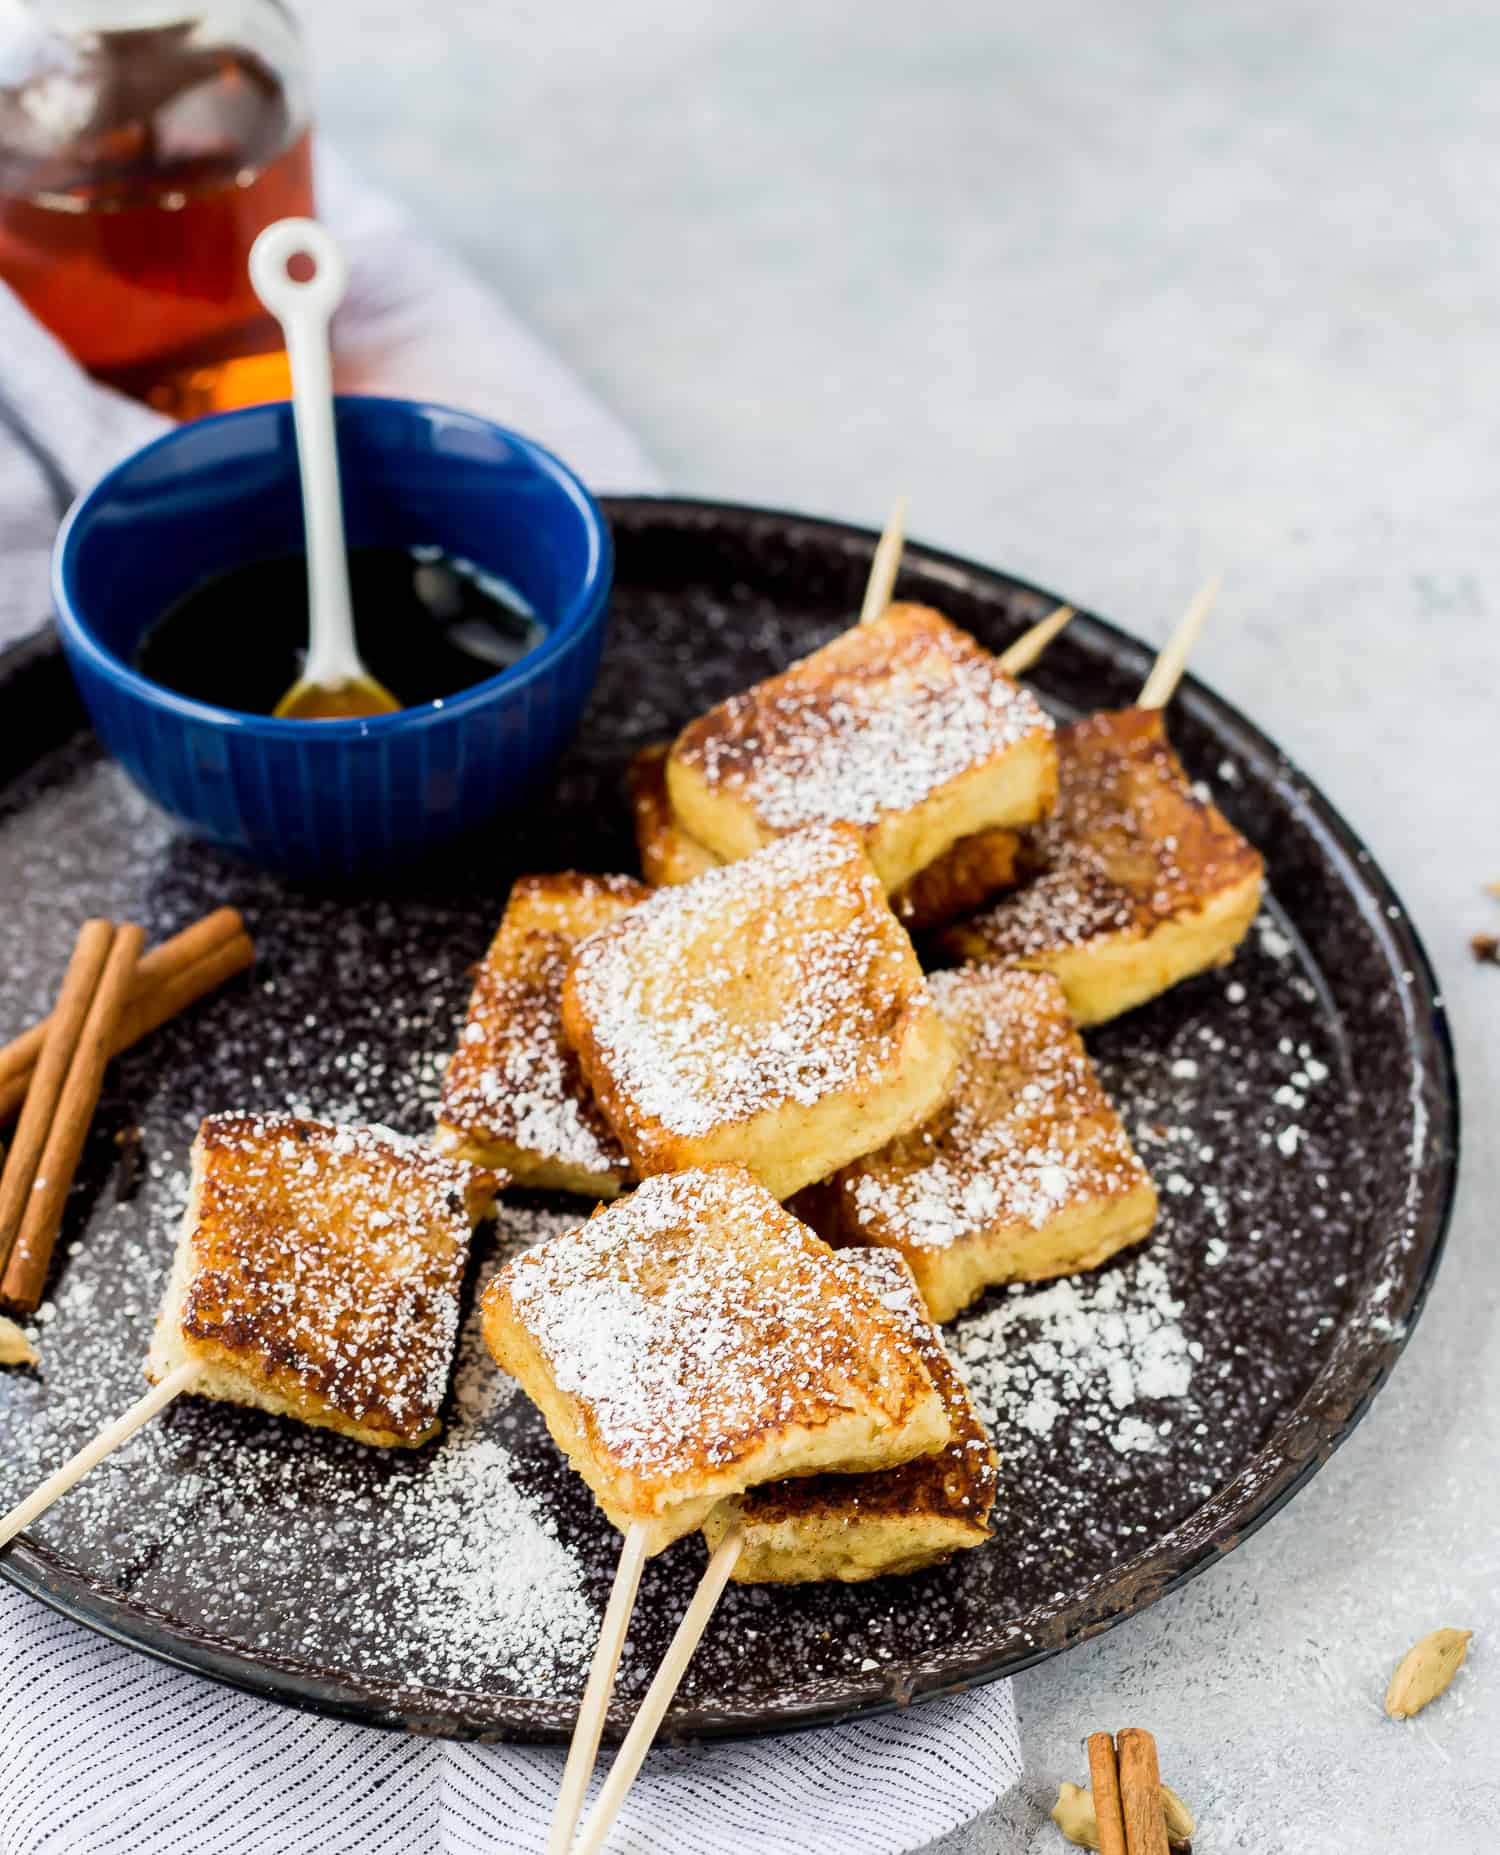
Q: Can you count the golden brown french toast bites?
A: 9